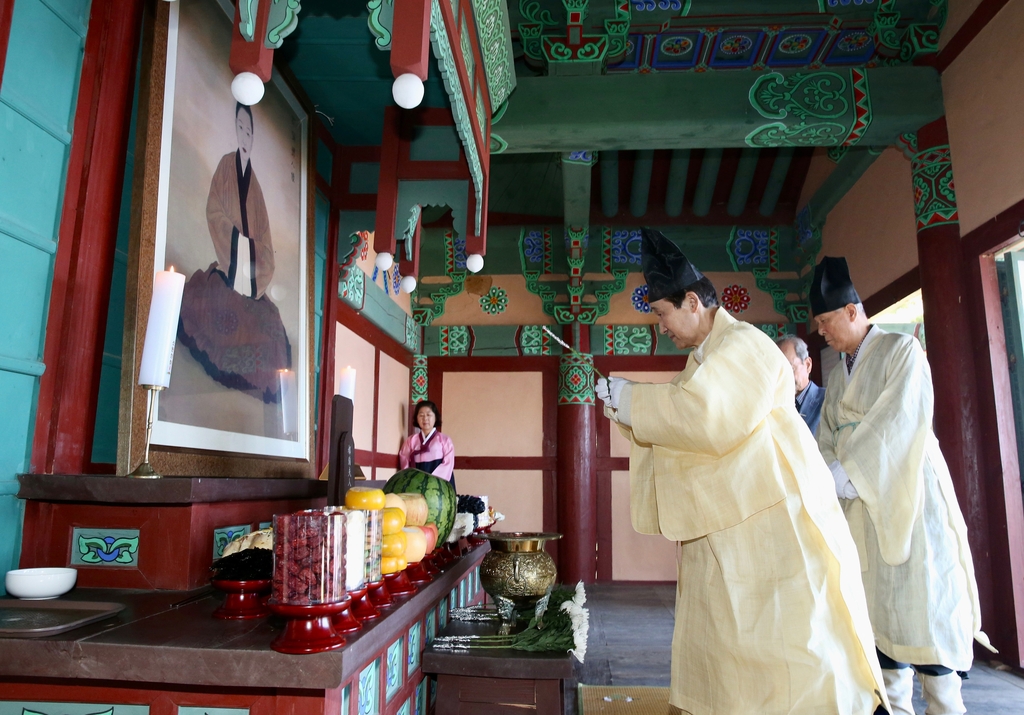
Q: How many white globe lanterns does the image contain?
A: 5